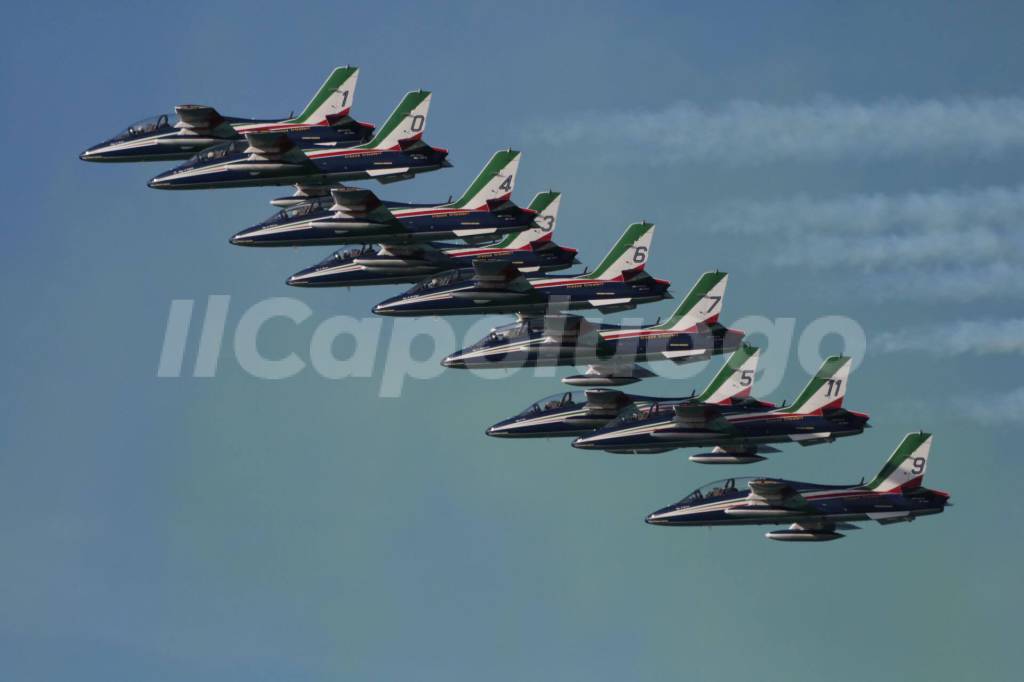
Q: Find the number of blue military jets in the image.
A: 9